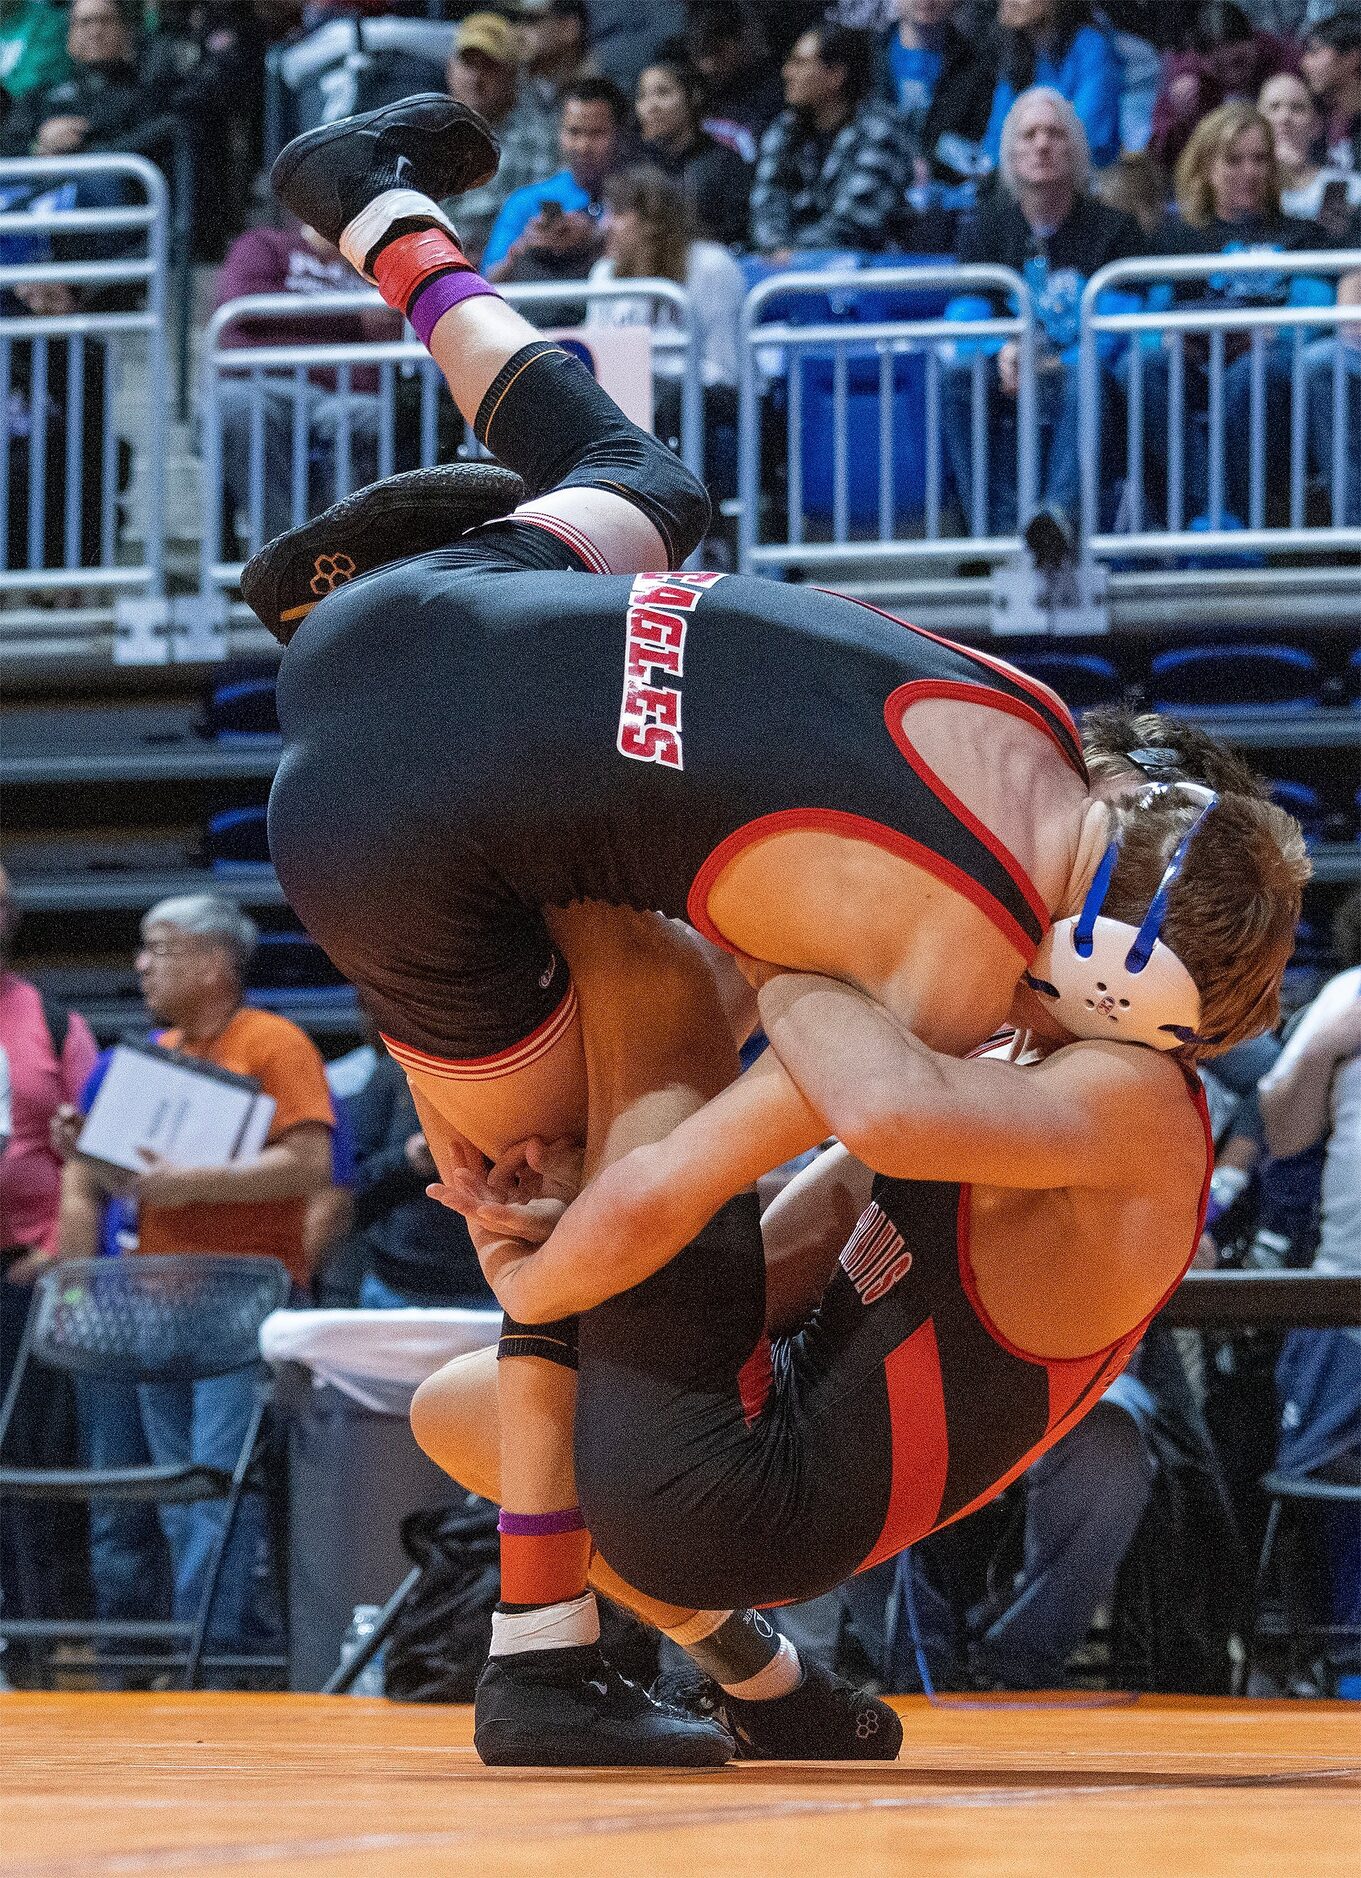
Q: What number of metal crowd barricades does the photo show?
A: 4